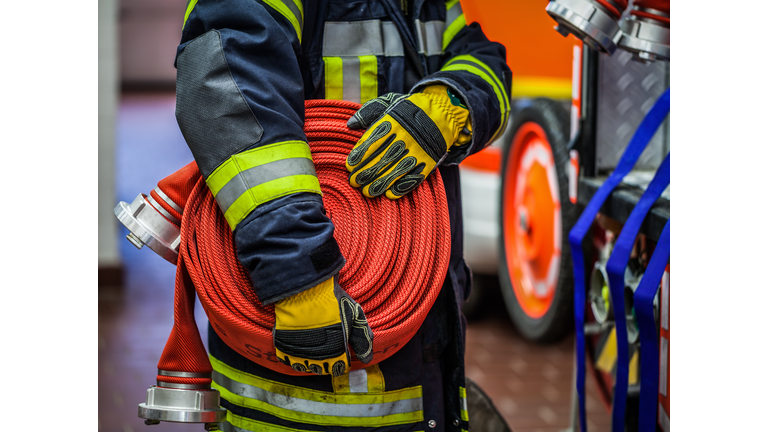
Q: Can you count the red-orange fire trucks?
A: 1